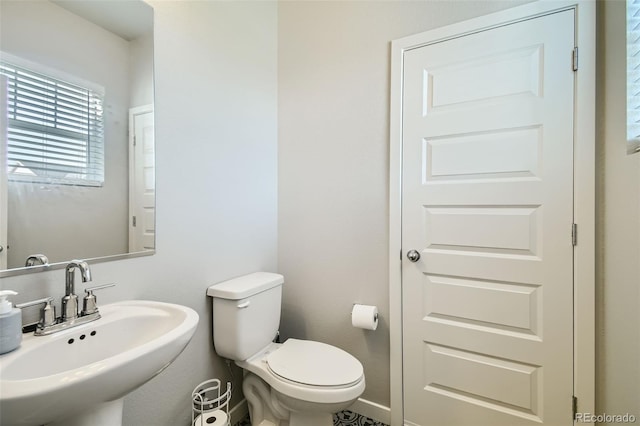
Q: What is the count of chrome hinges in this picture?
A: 3